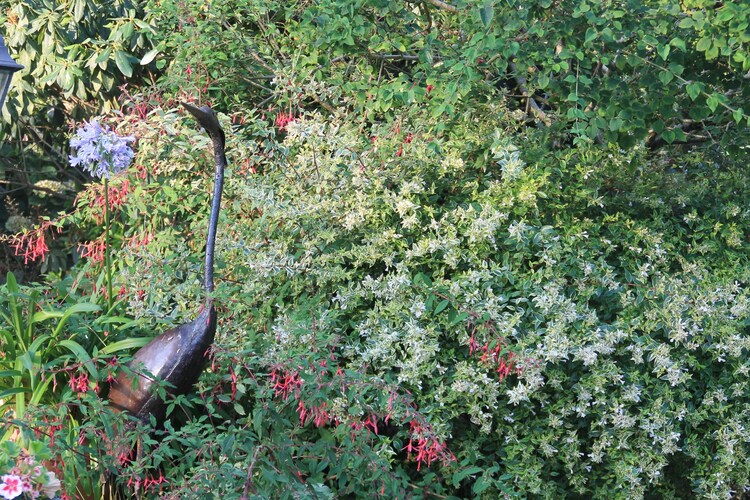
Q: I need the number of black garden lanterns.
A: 1